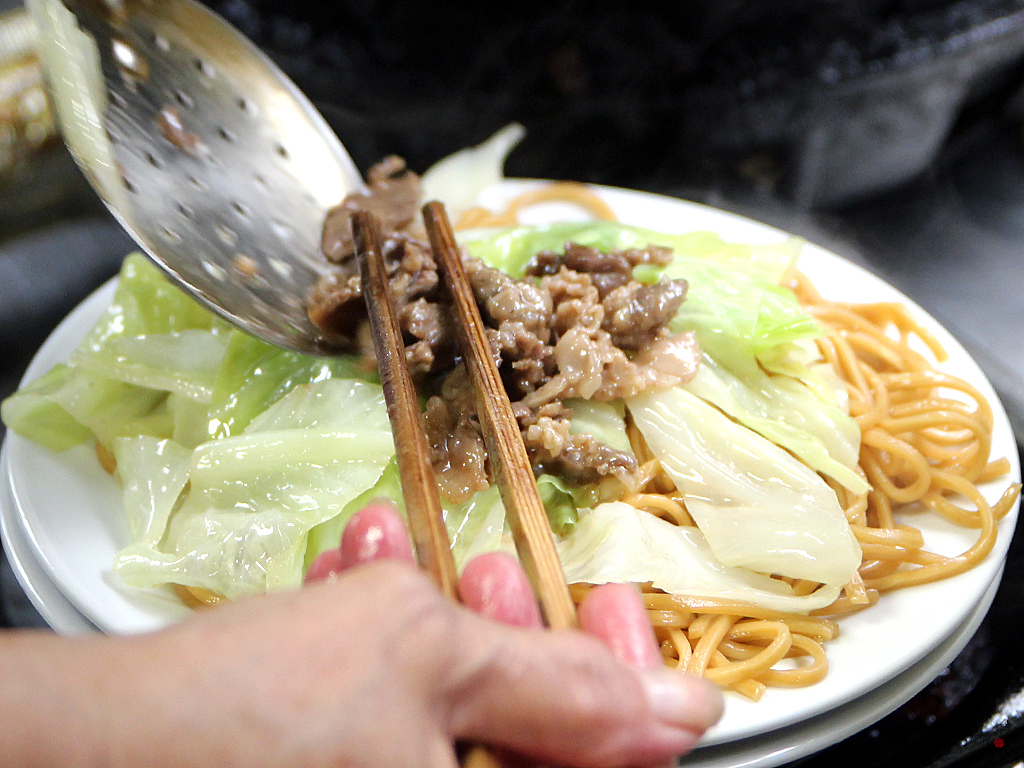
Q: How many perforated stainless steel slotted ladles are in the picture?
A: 1